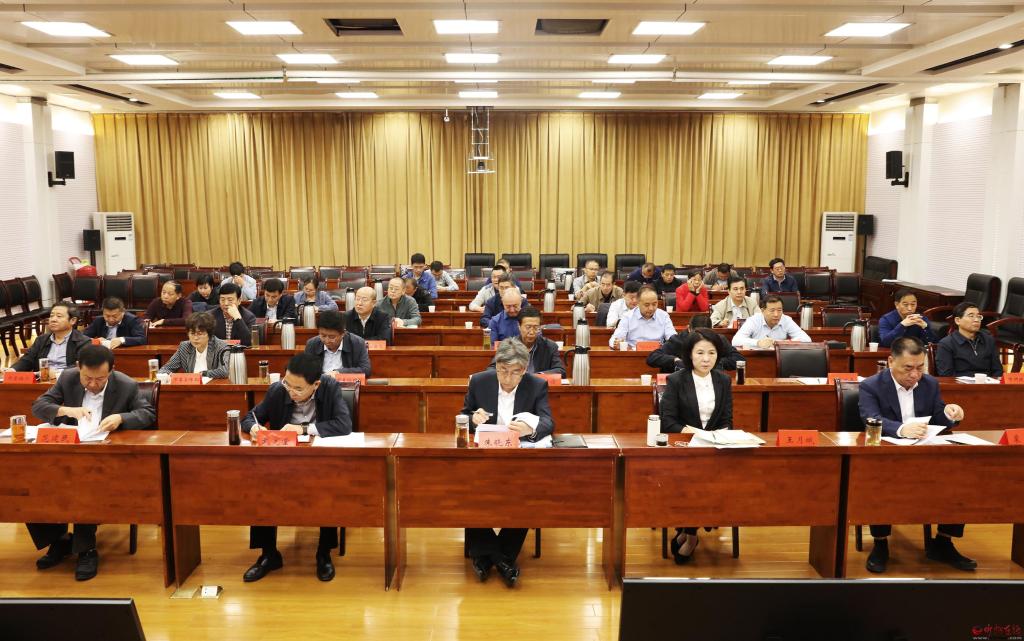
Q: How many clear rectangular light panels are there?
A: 15